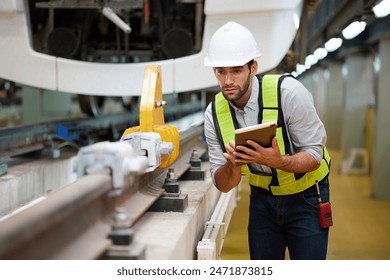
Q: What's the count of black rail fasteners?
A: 3